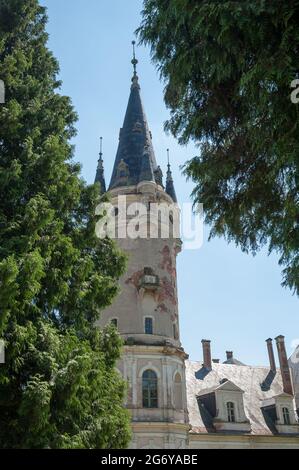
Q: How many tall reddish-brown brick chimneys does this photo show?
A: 3